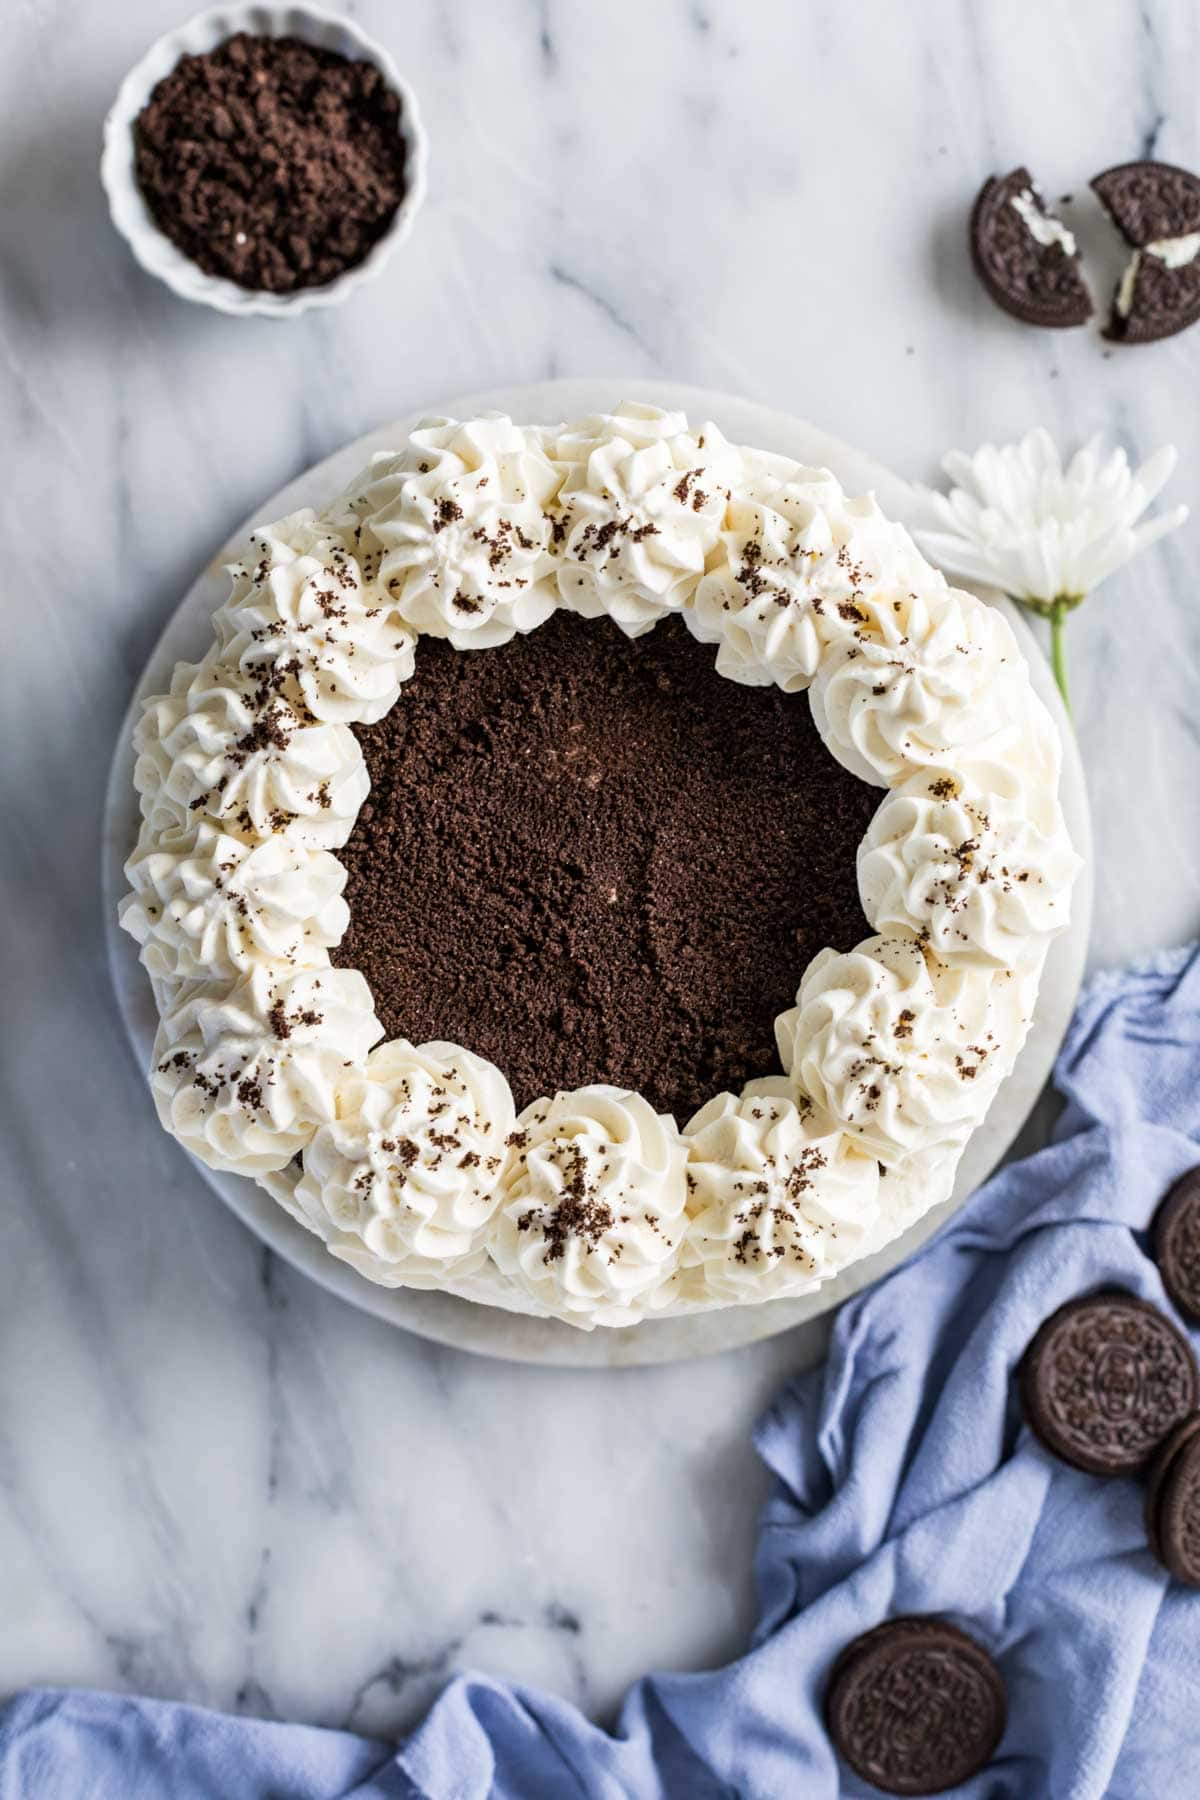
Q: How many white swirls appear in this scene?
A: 13